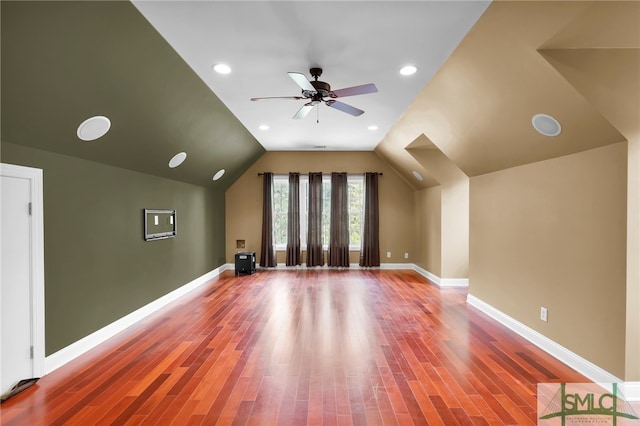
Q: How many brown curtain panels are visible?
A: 5